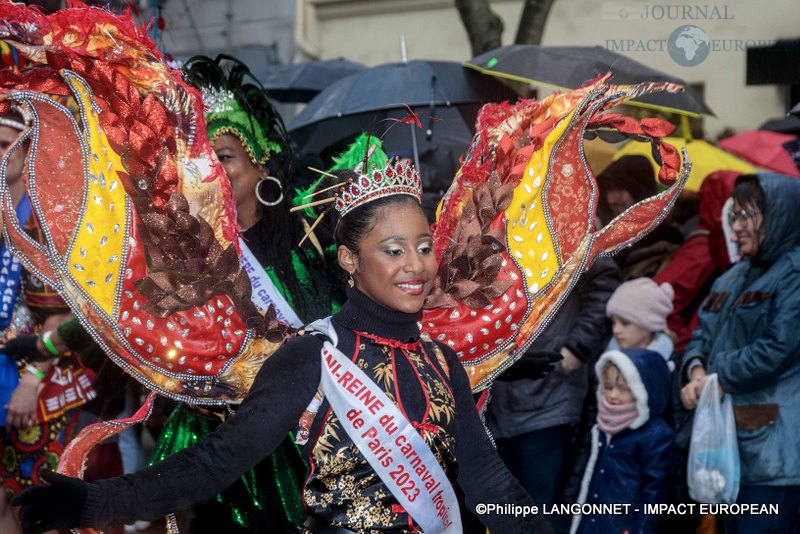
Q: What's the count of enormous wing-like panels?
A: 2